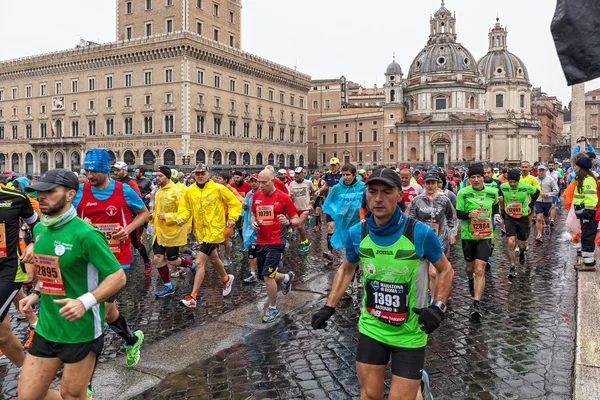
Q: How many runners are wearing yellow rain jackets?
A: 2